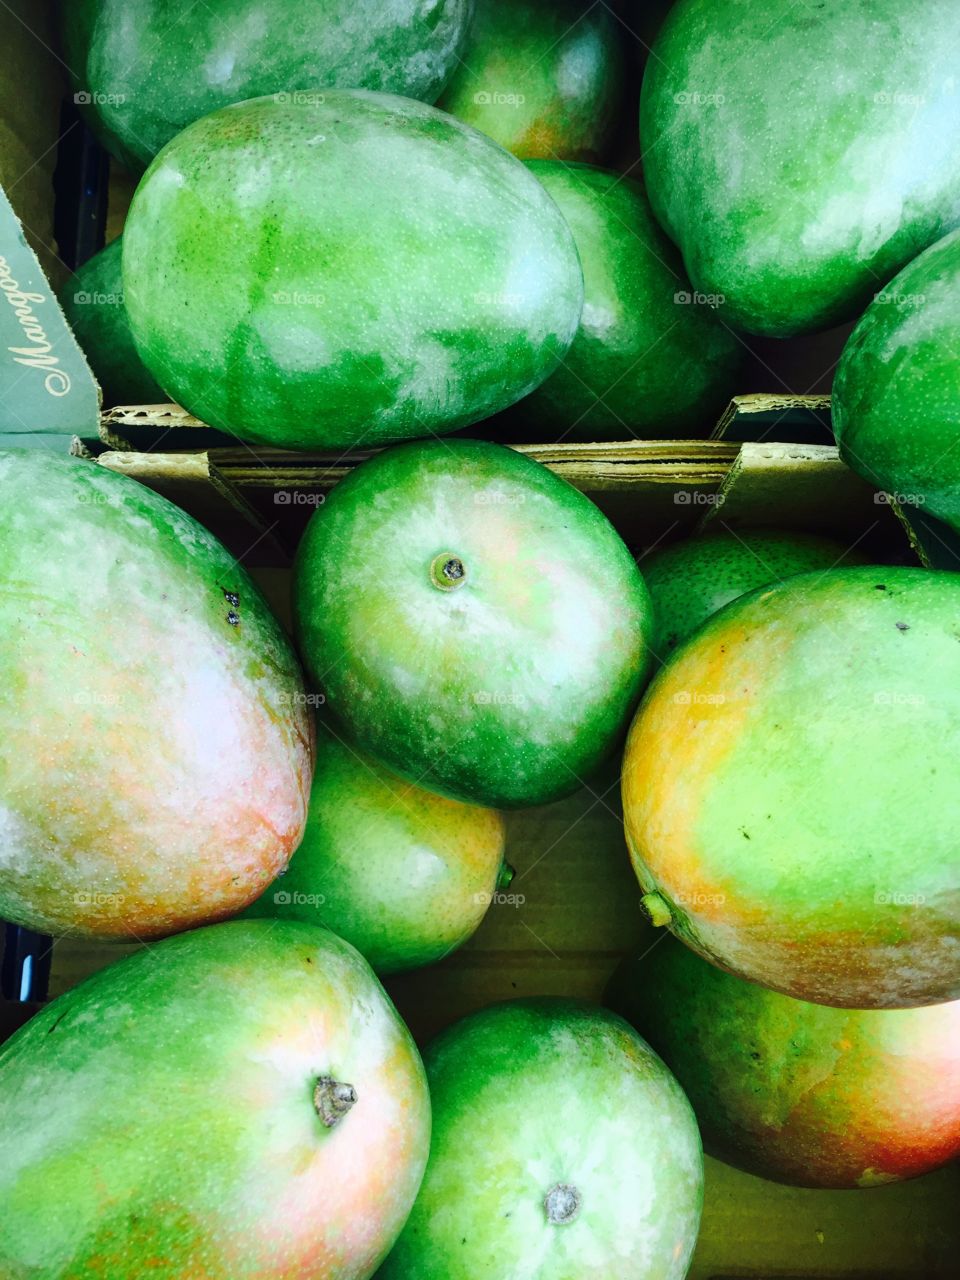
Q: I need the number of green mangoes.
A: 15